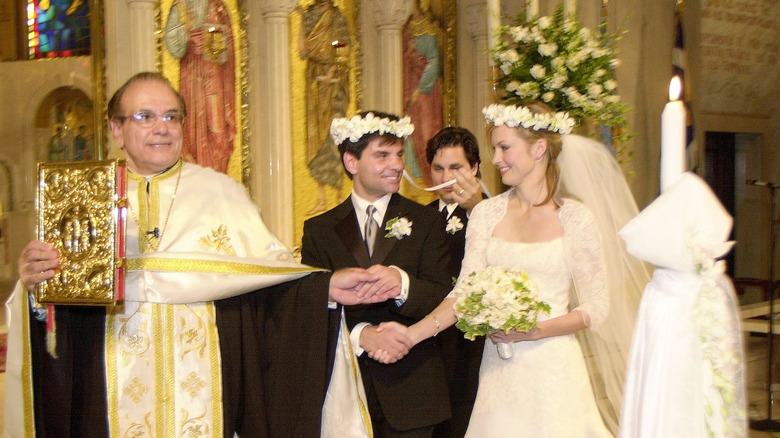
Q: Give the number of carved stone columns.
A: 4